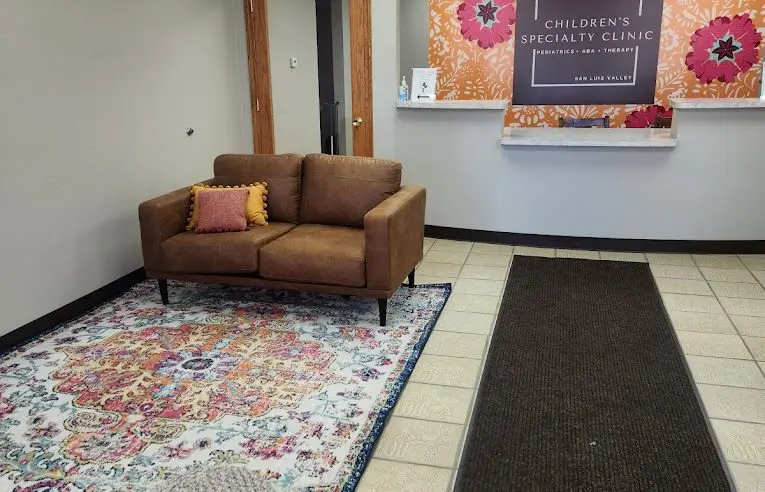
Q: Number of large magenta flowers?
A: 3